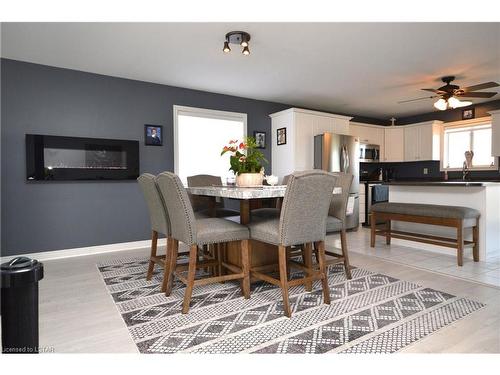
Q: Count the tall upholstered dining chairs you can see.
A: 6